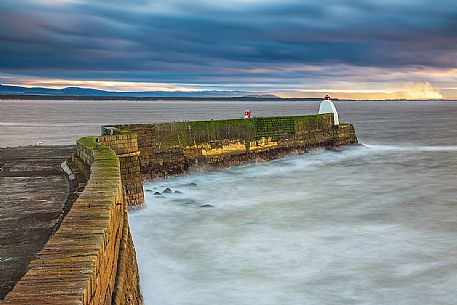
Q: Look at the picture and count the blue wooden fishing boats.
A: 0